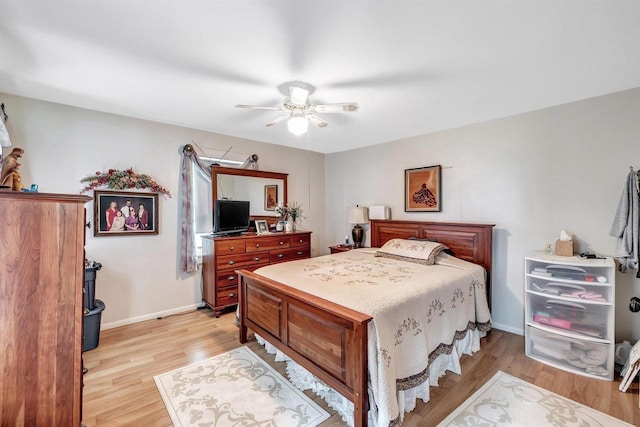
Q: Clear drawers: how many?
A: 4